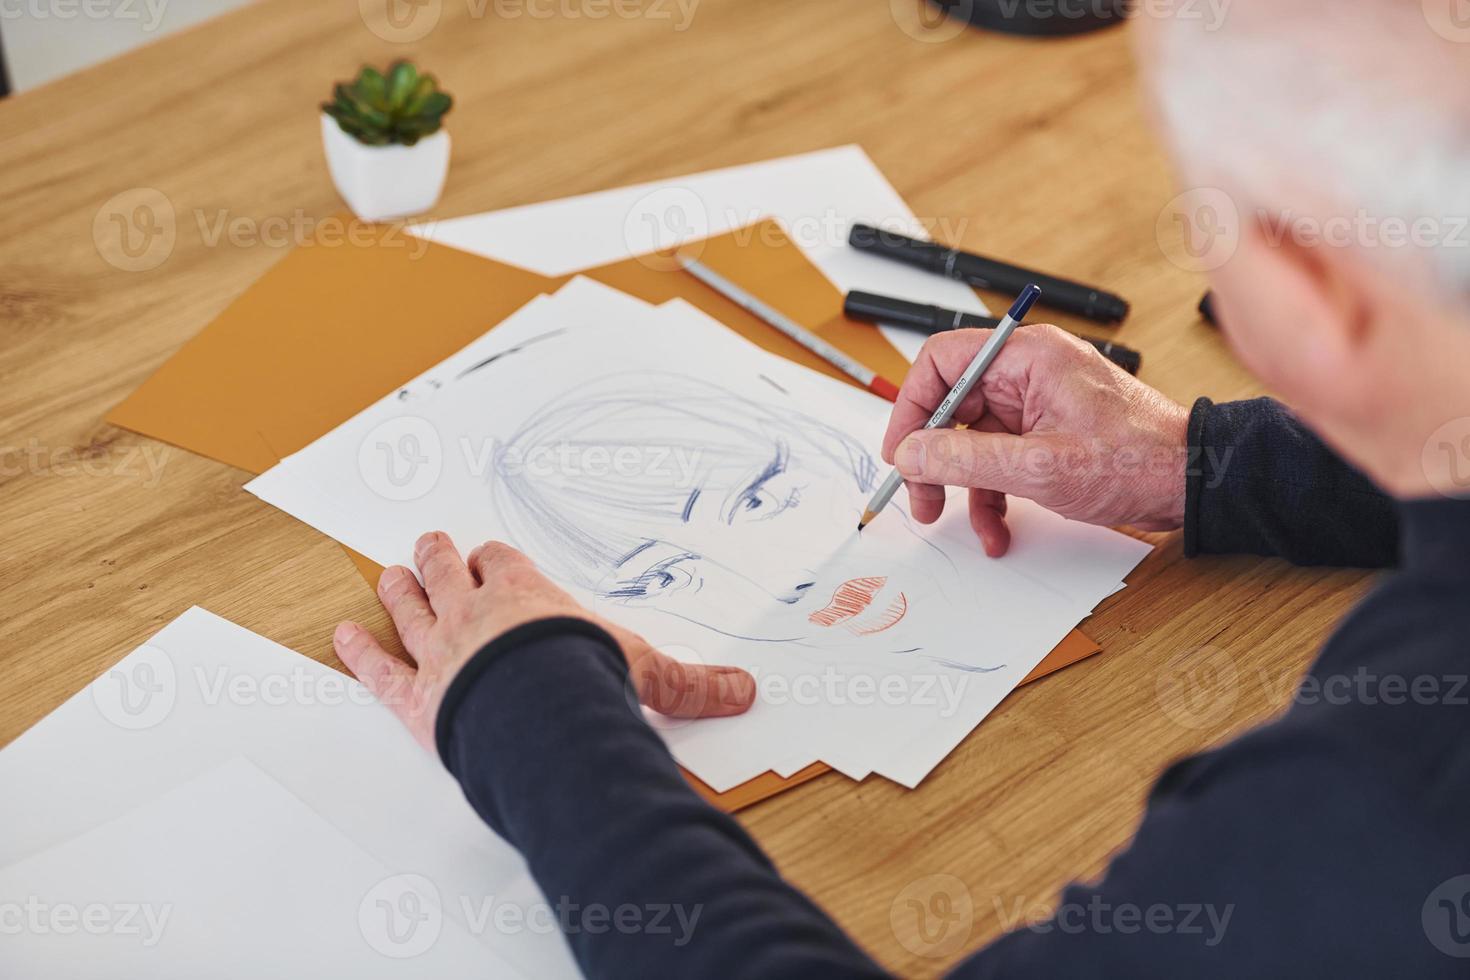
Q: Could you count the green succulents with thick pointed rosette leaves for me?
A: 1